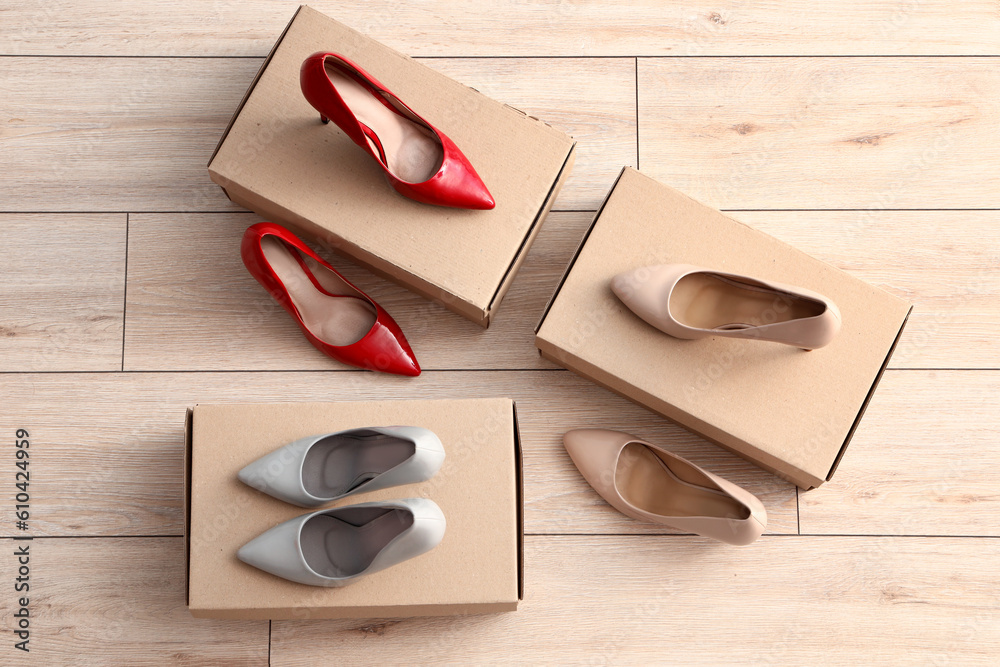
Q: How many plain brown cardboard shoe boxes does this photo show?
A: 3